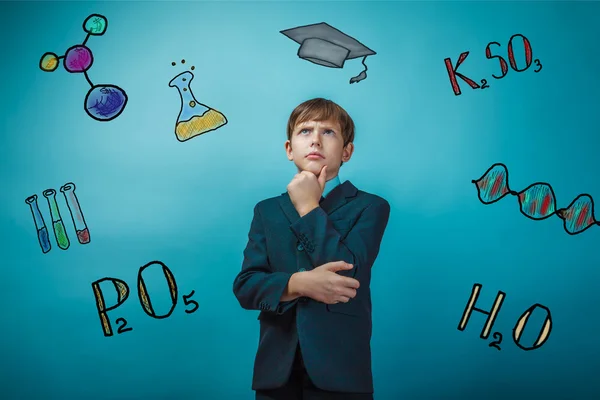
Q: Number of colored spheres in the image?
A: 4